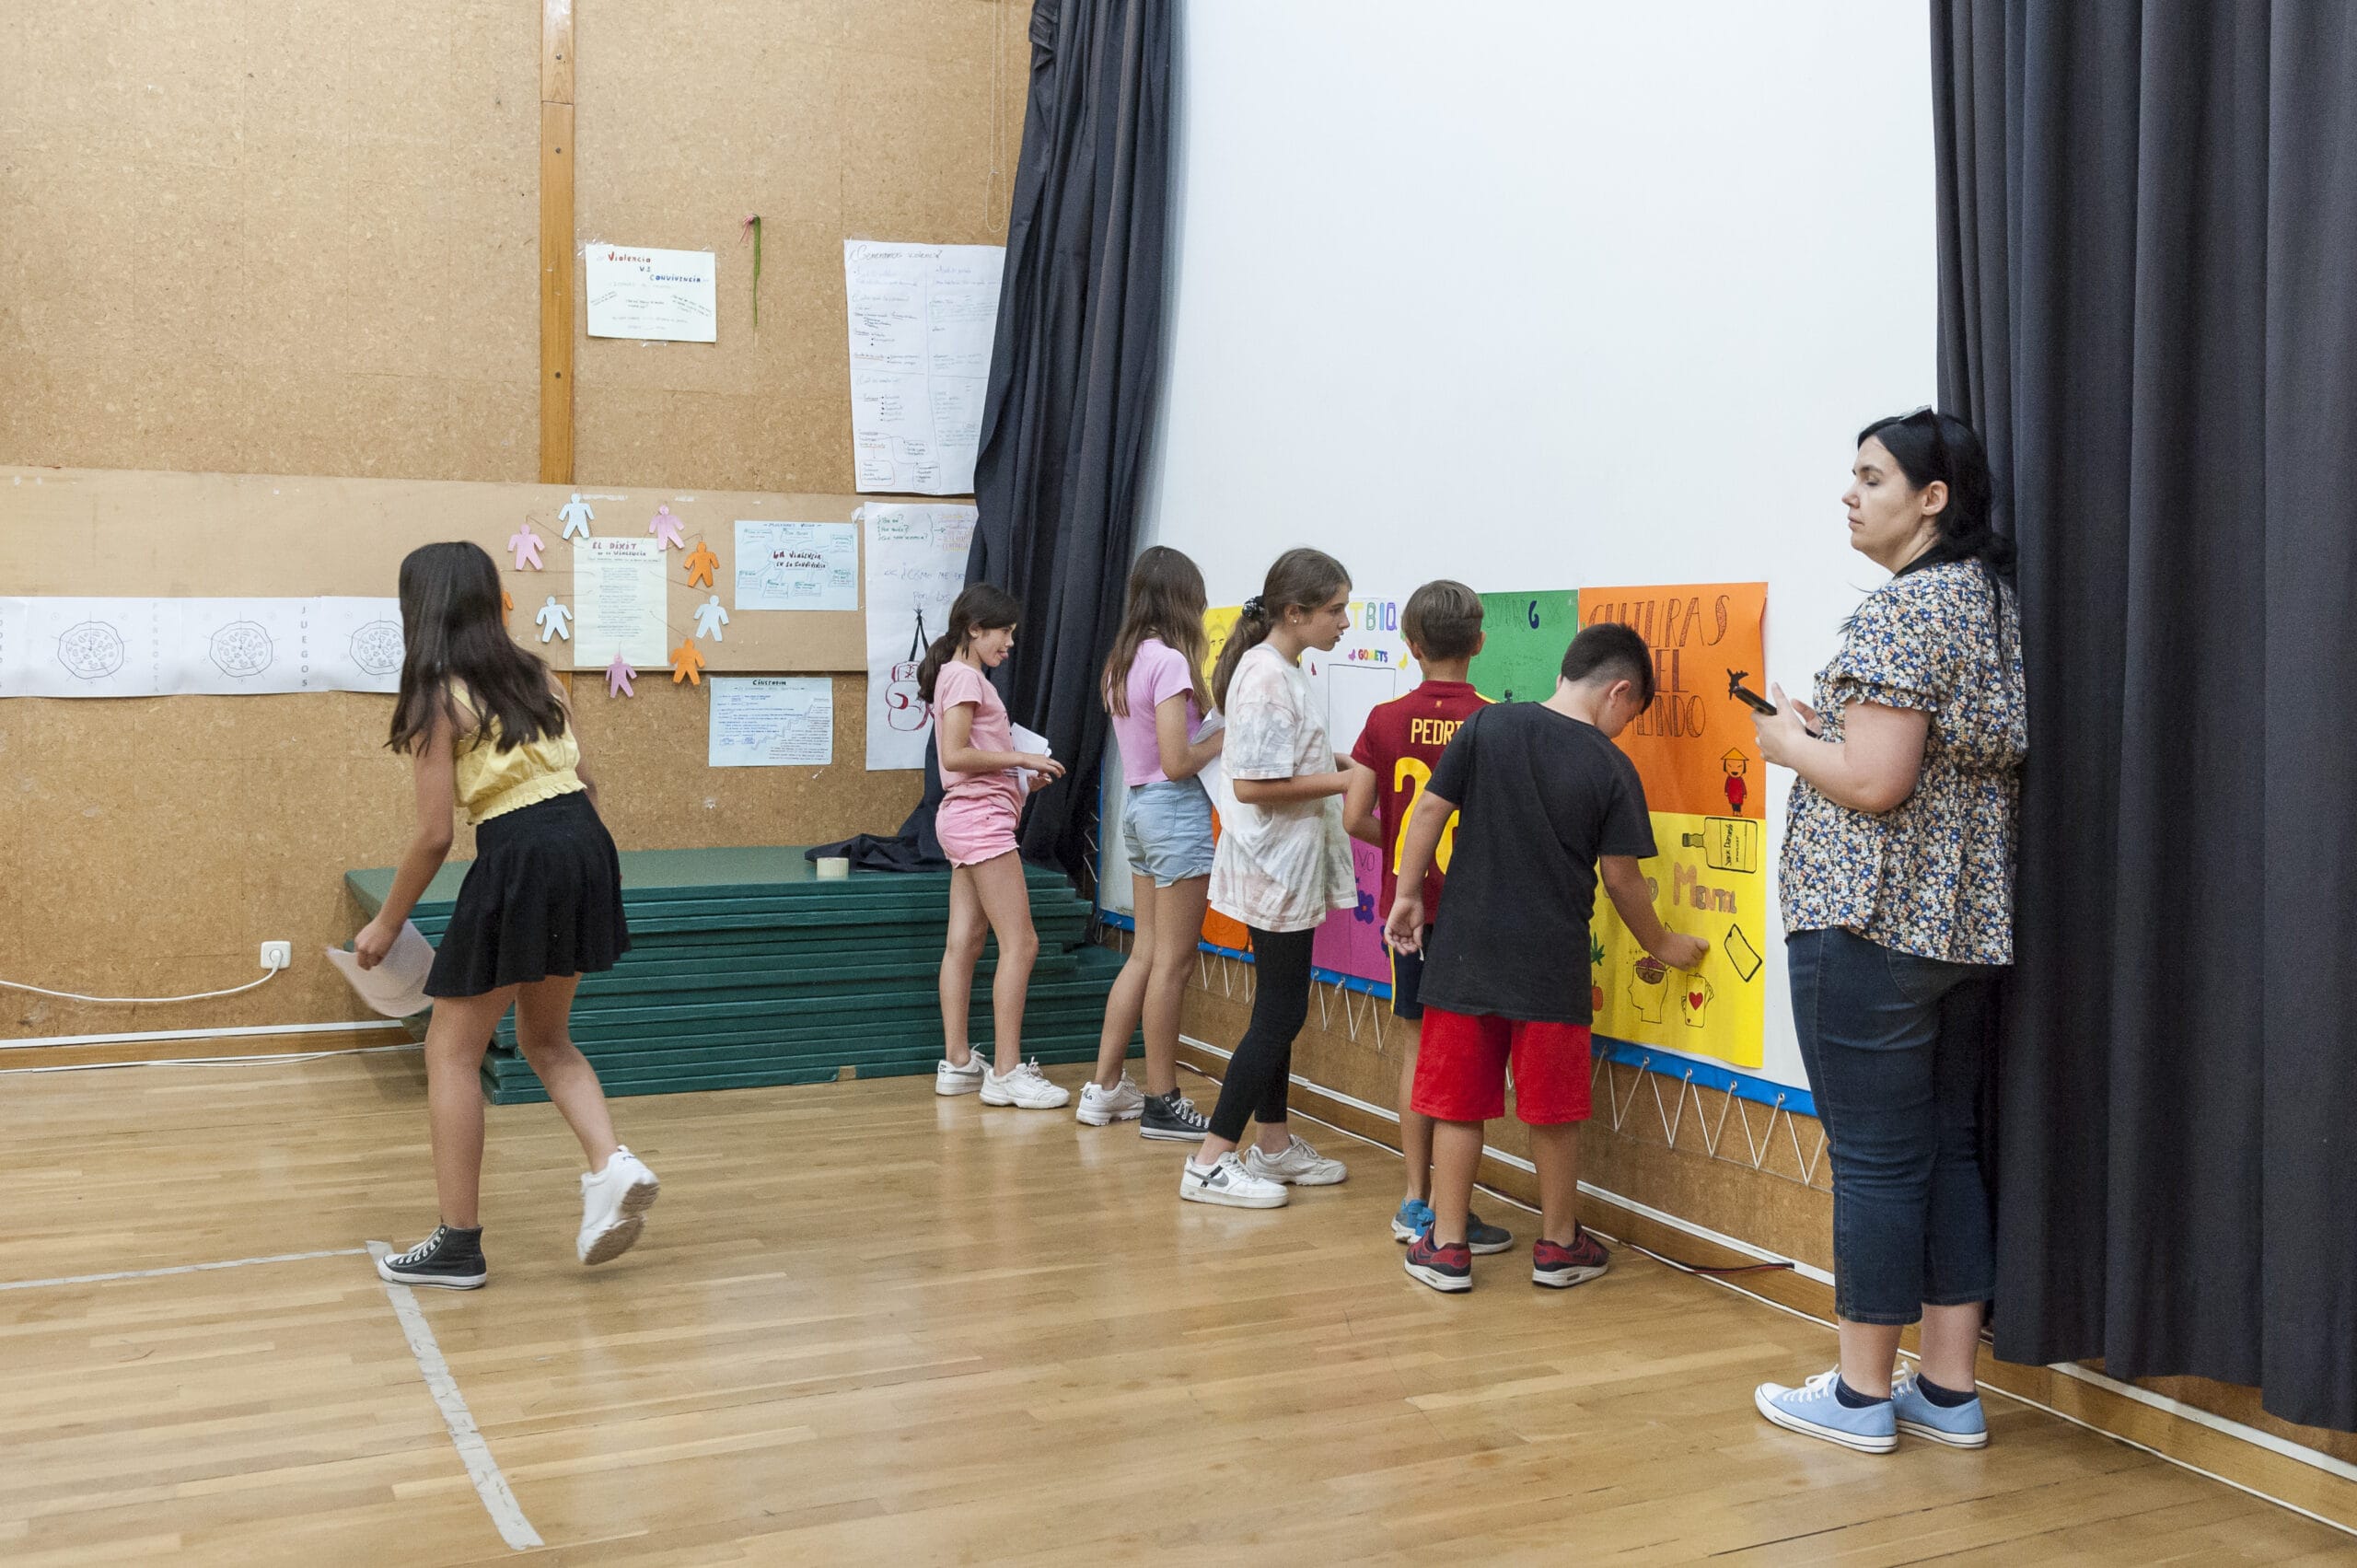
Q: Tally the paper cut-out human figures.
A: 9